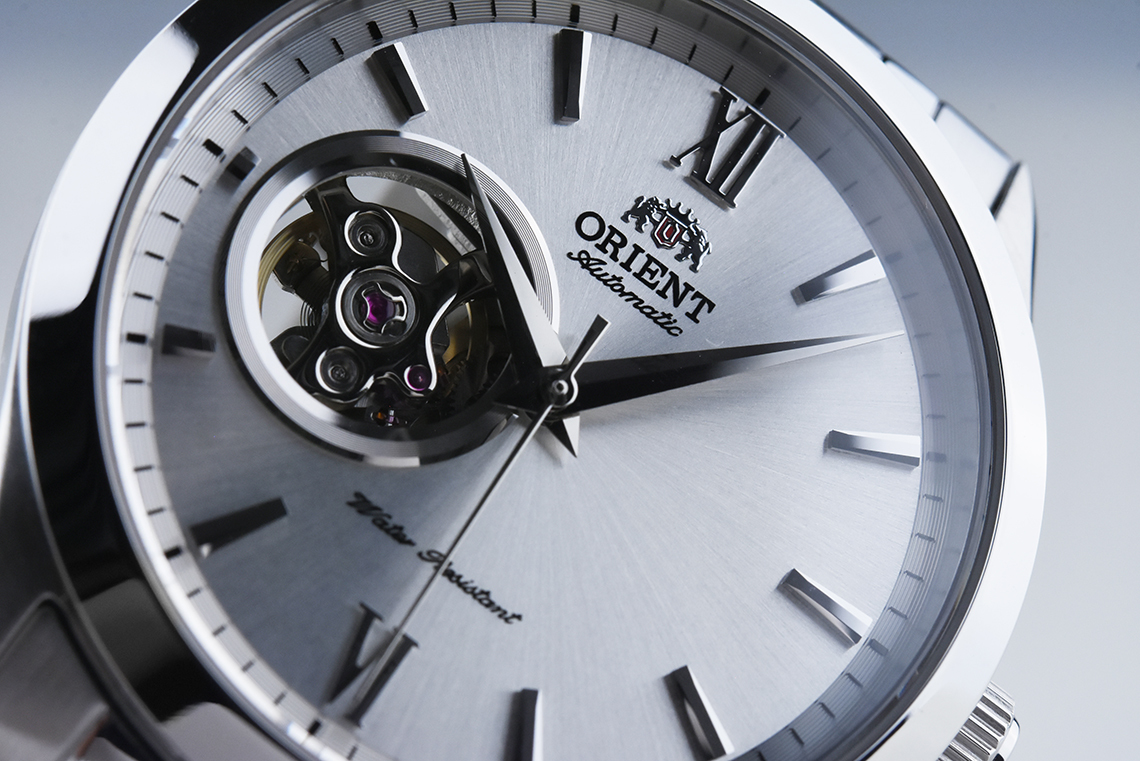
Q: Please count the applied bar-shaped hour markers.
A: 10